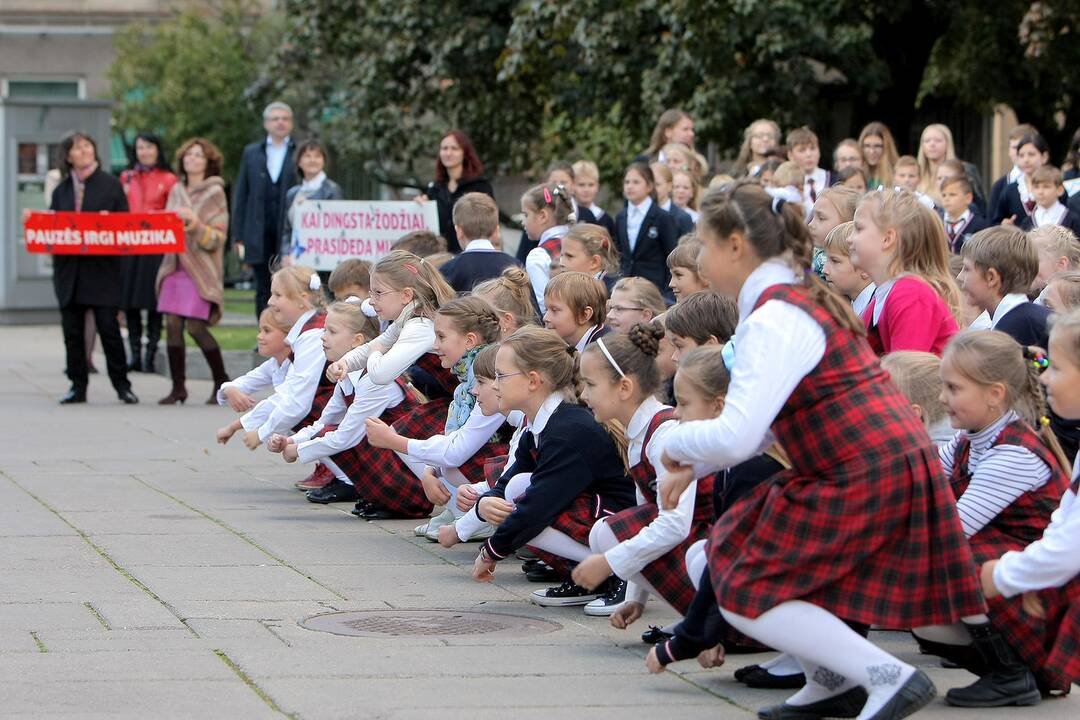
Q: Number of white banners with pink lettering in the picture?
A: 1